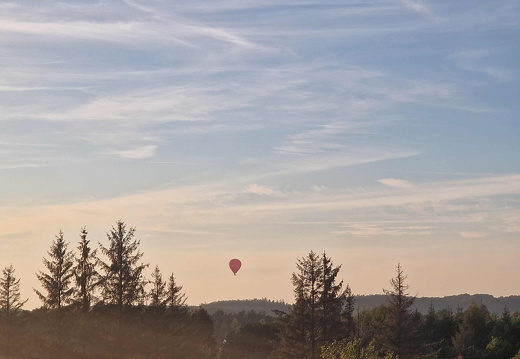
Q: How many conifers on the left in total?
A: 6